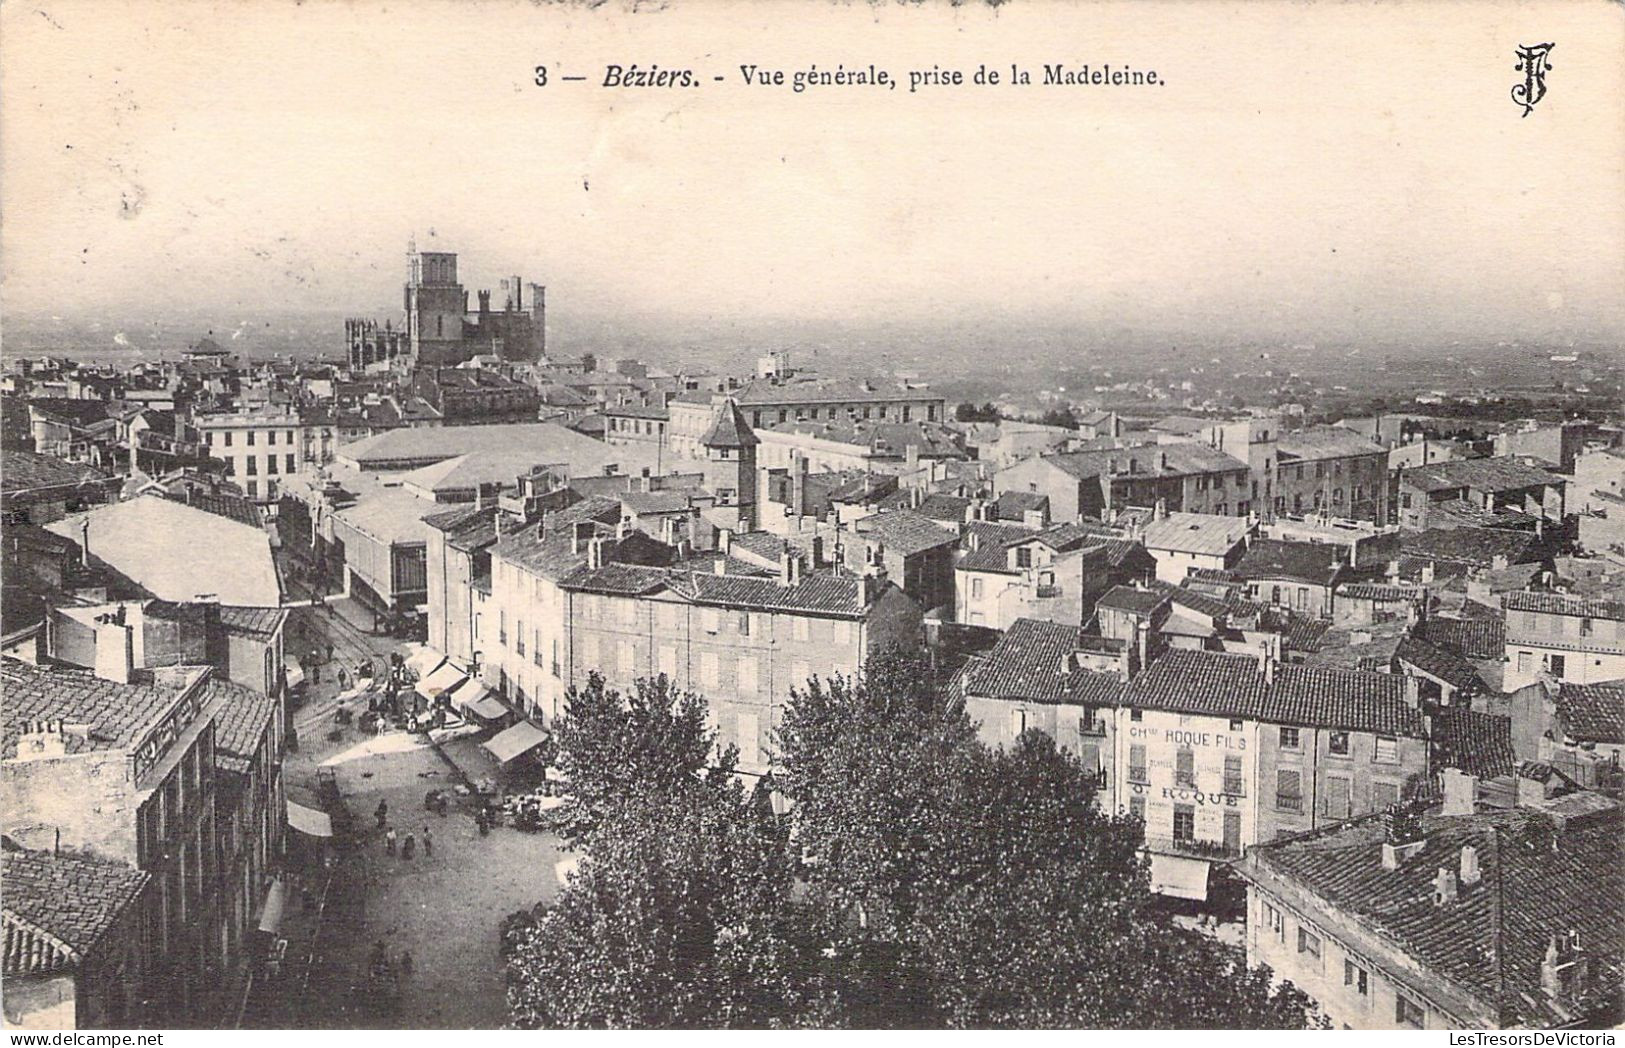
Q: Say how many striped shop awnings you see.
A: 0